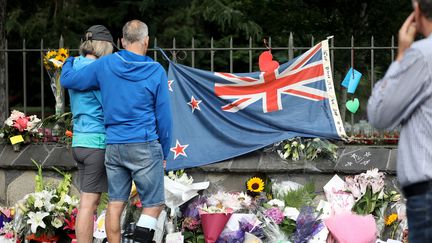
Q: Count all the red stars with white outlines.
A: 3